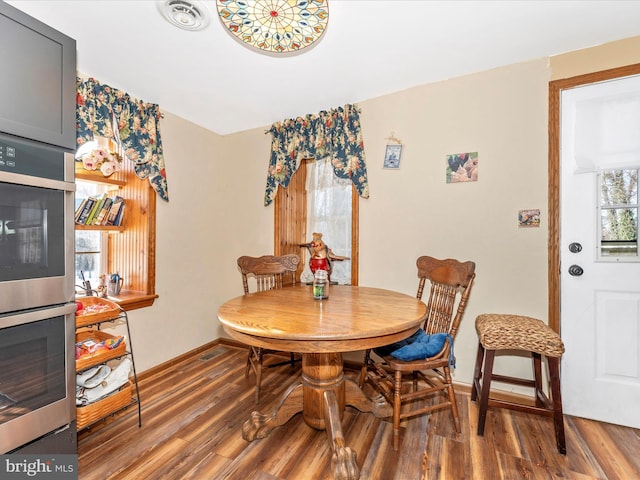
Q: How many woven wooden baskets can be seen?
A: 3